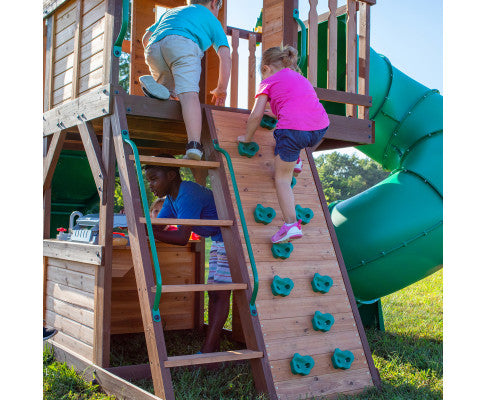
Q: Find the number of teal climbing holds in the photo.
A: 11